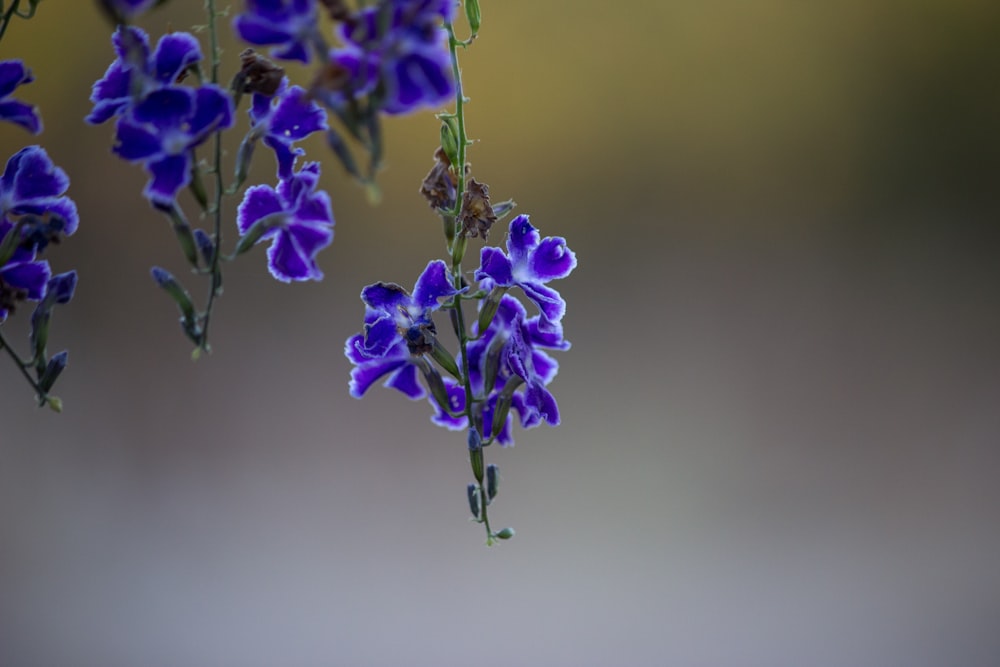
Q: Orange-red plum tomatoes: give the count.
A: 0